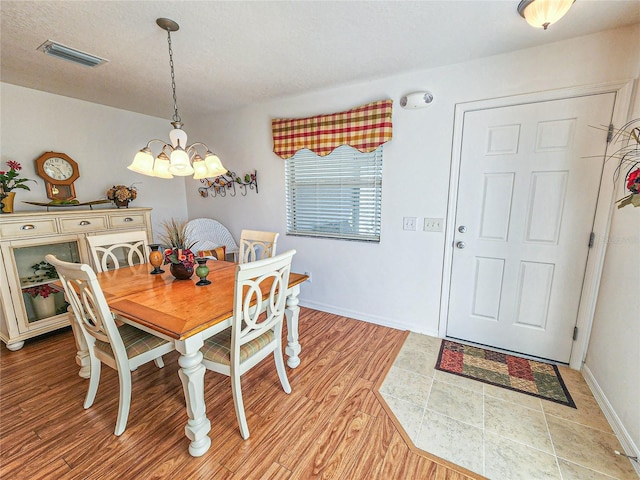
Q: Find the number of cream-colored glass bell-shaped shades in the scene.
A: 5